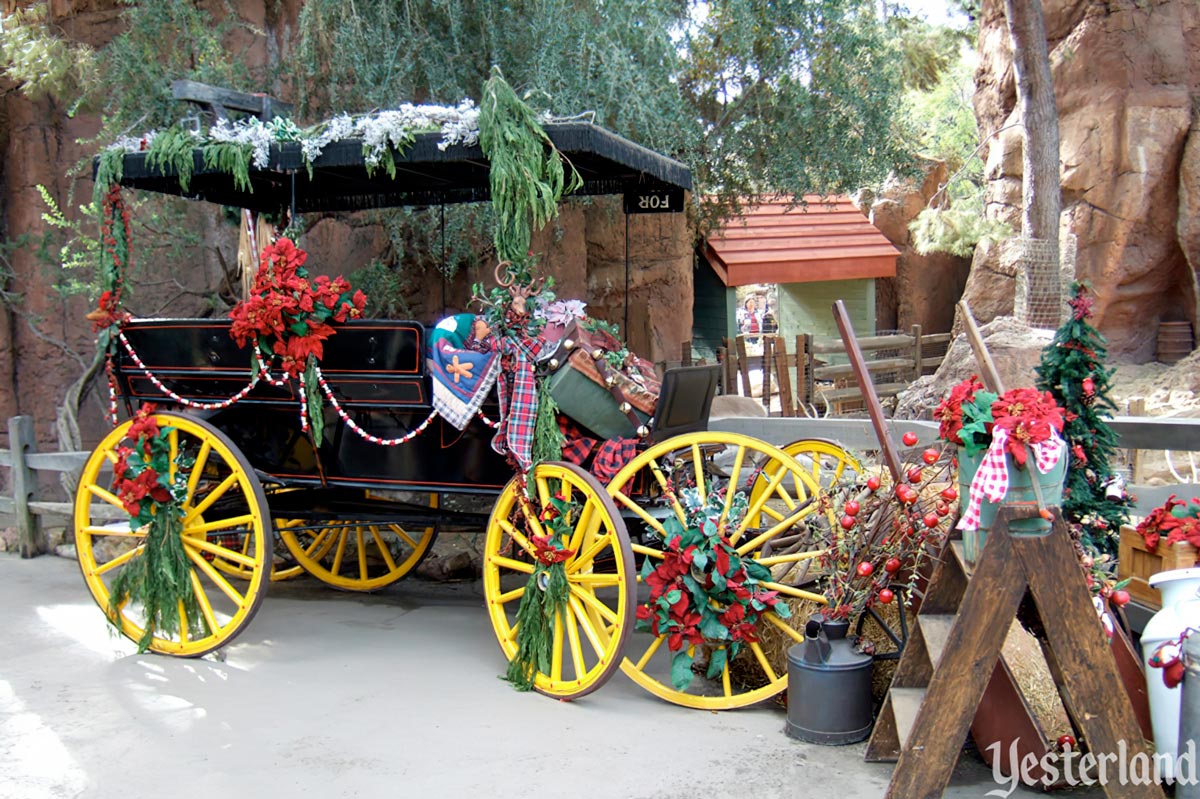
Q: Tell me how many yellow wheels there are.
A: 6